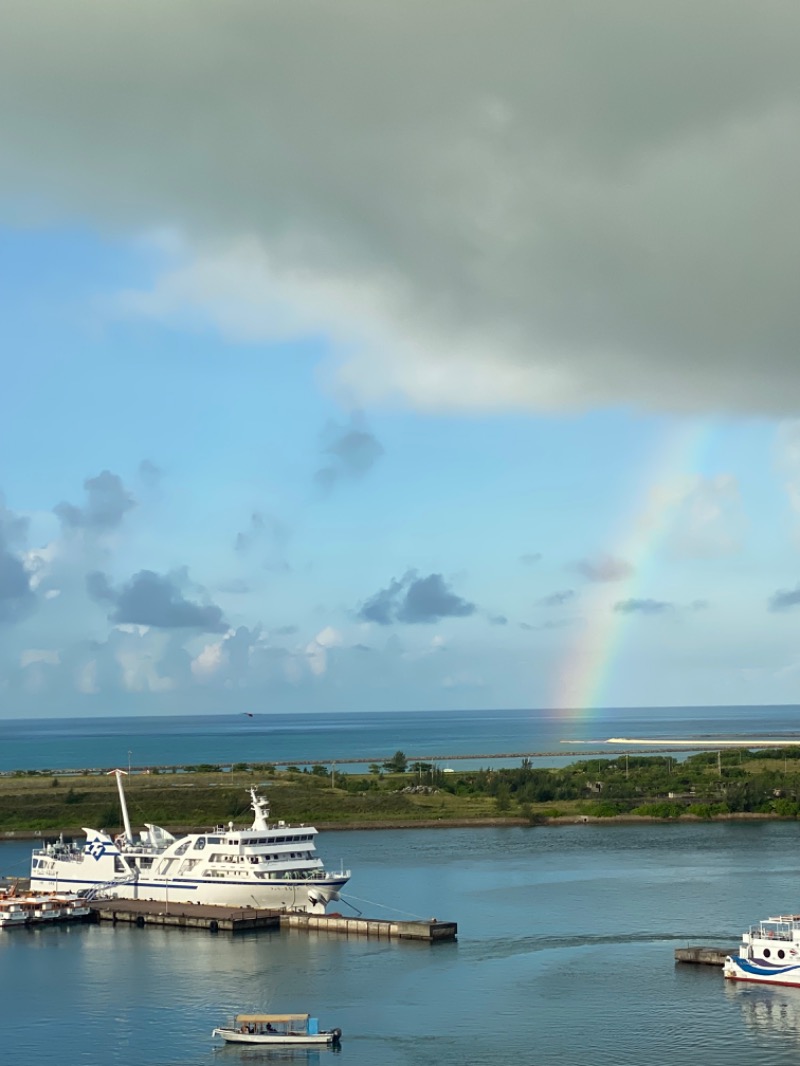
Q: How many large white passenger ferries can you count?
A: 1